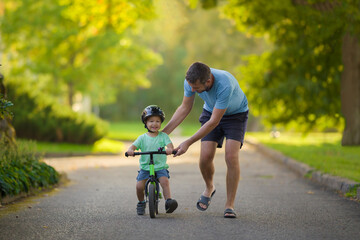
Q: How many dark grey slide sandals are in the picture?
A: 2